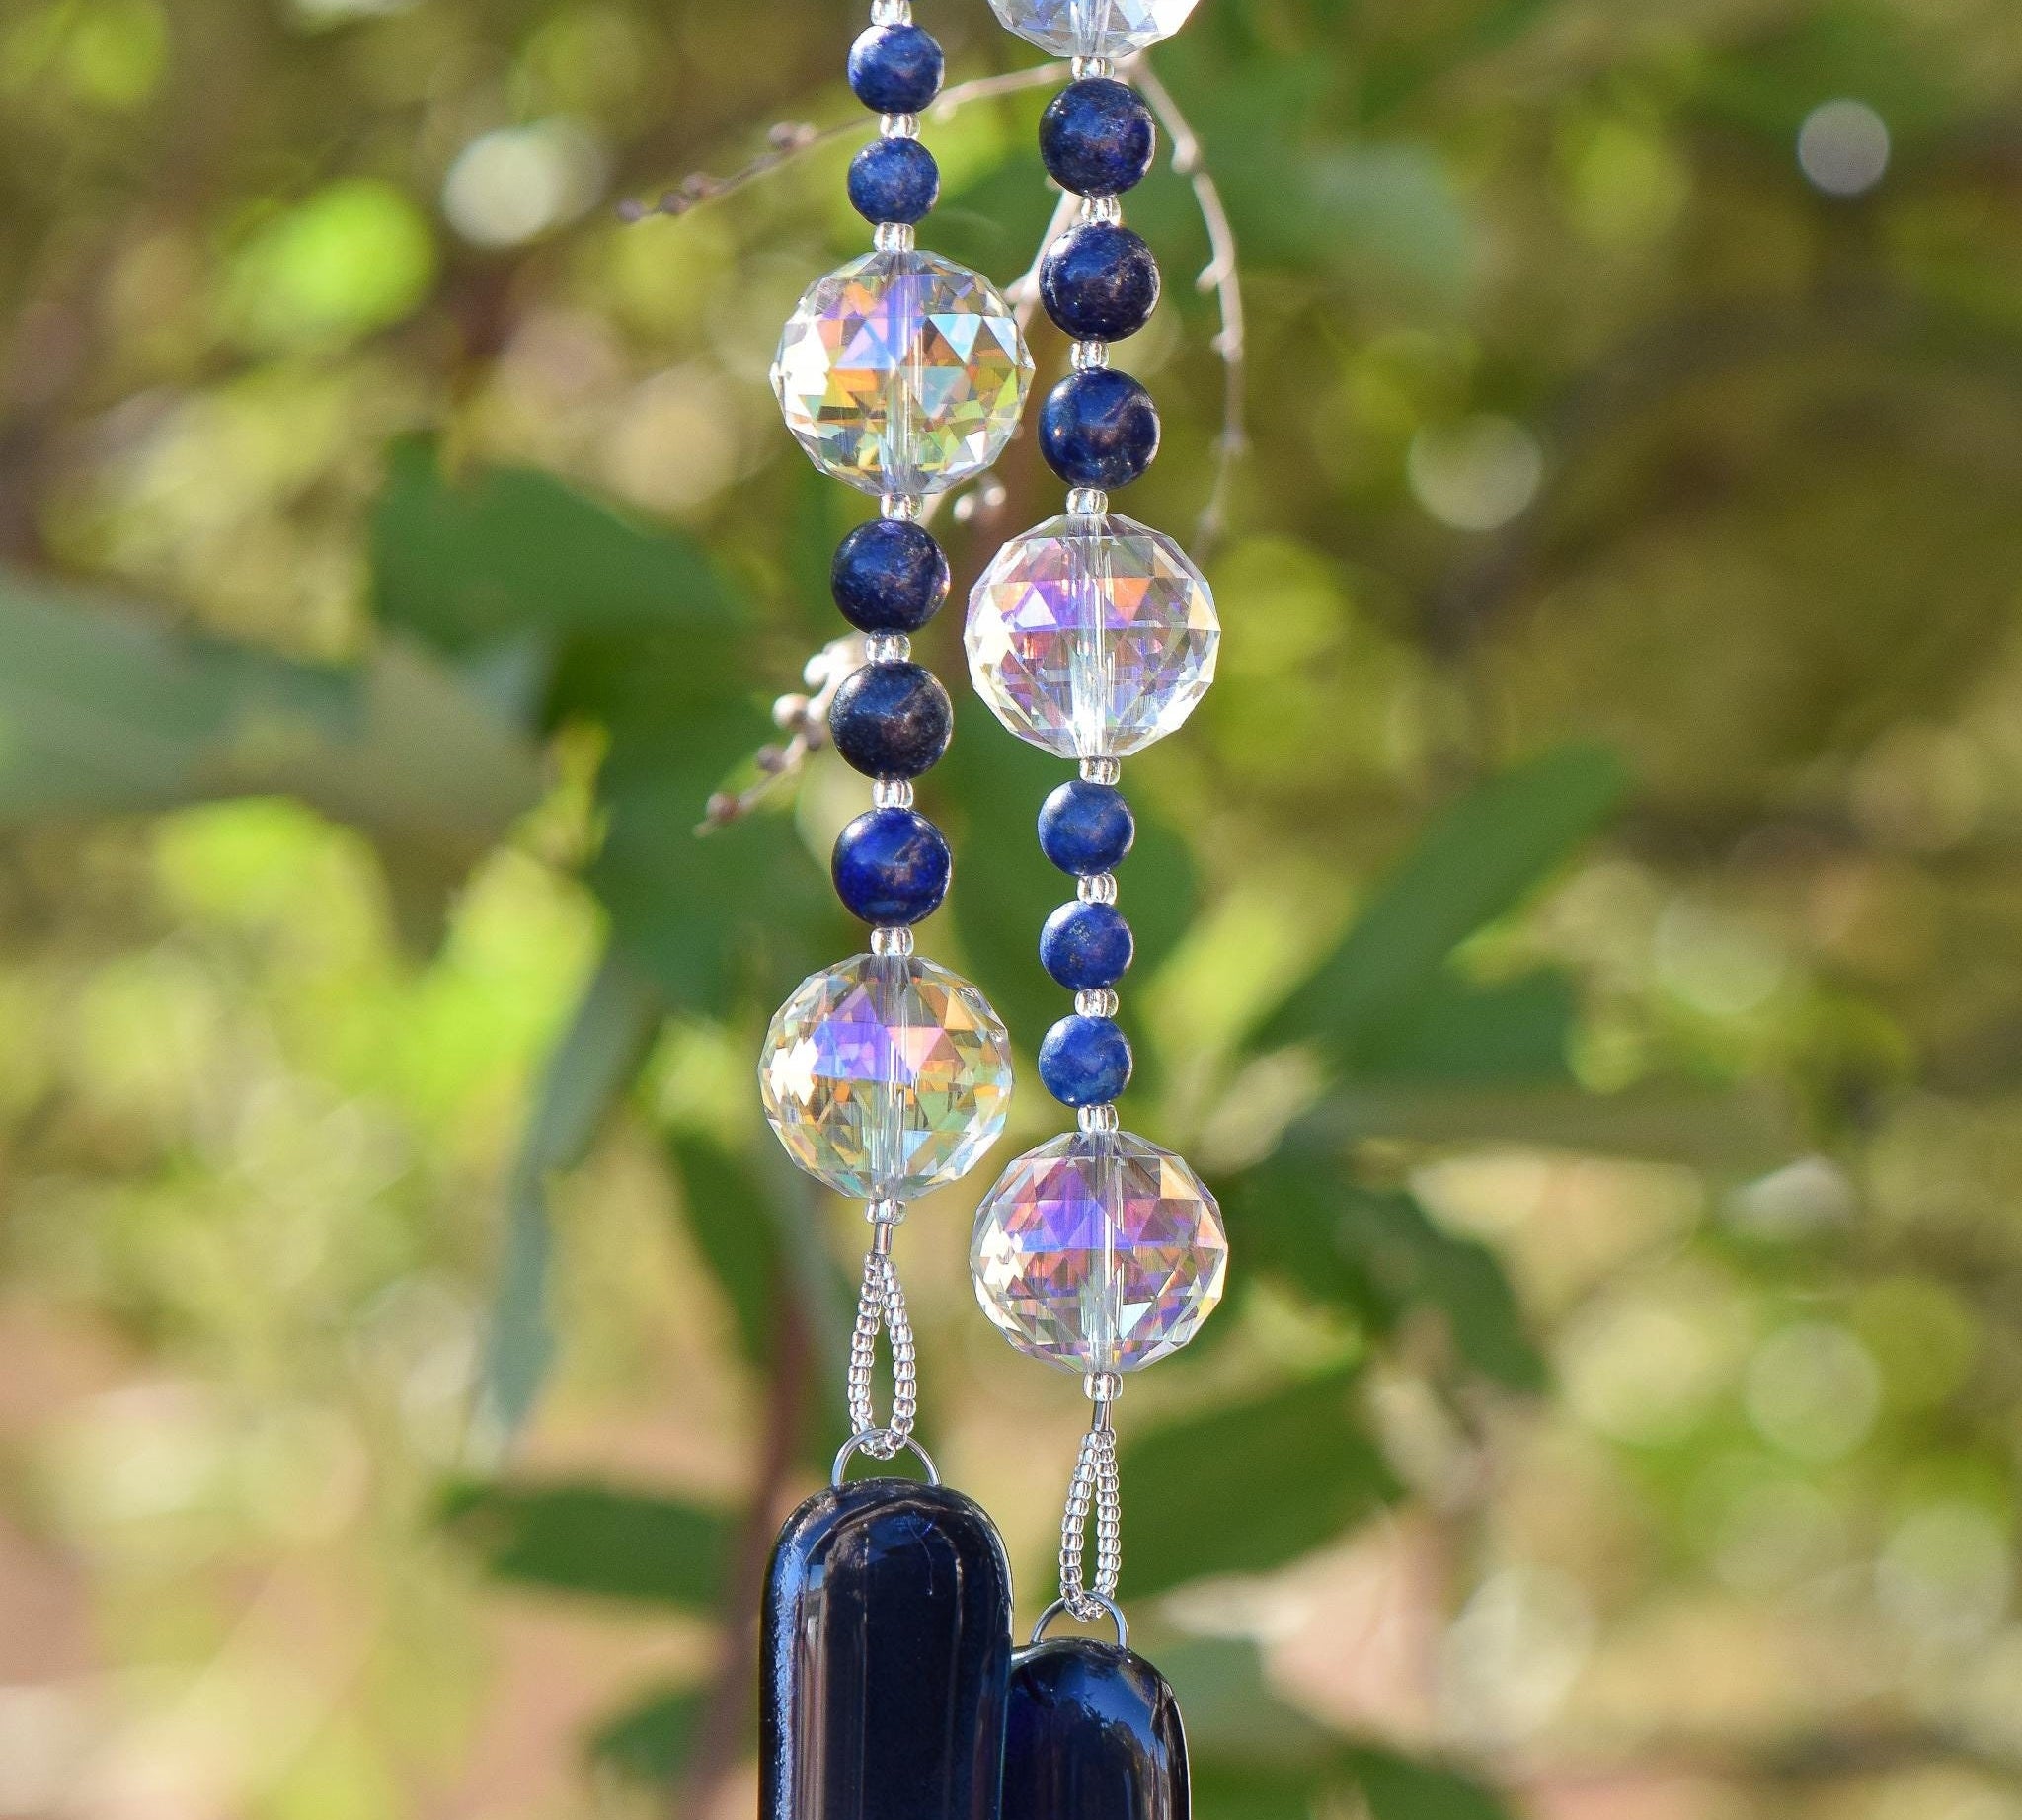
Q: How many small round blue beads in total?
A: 11